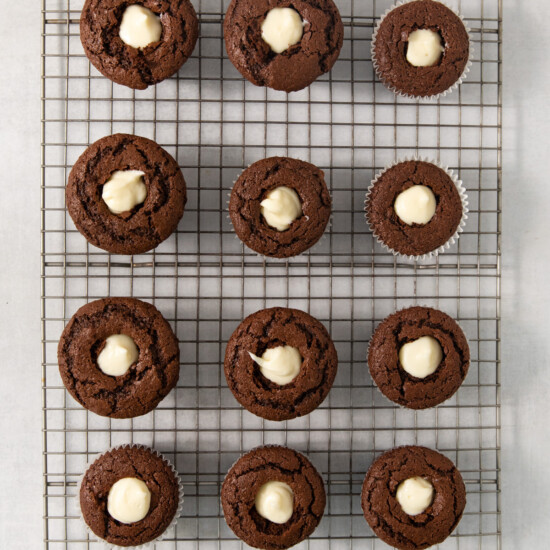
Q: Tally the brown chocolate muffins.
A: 12